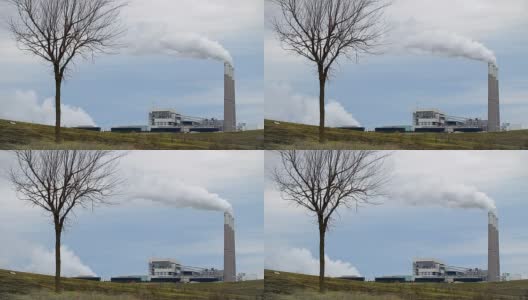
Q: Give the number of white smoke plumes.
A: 8